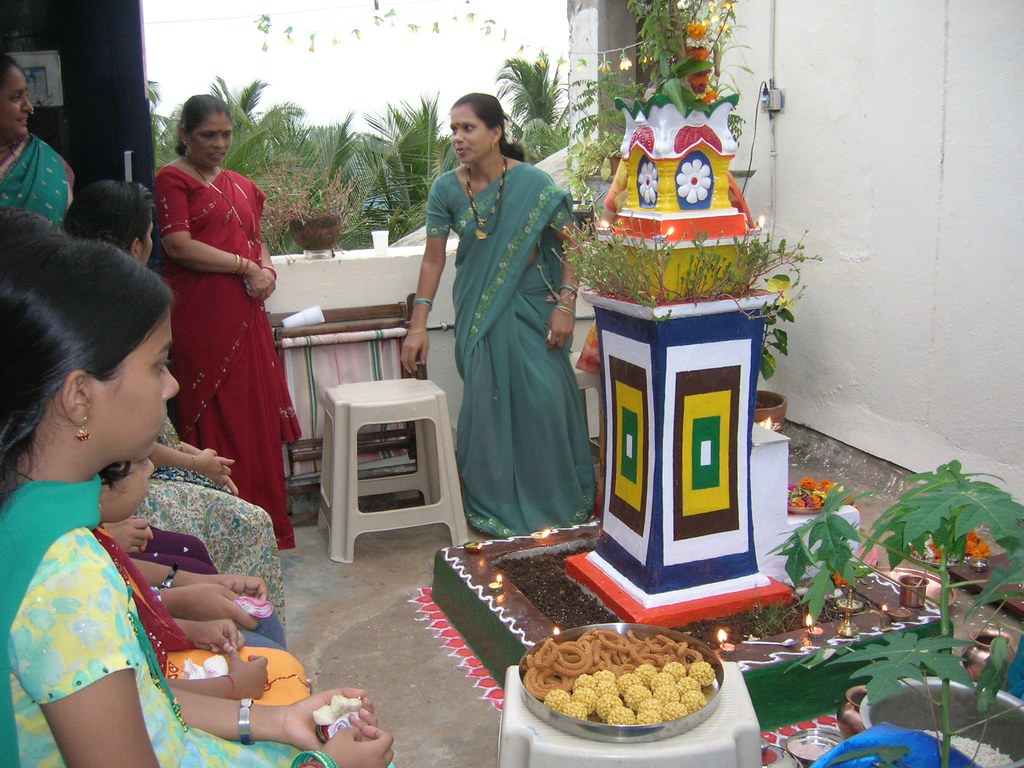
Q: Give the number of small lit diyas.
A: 11